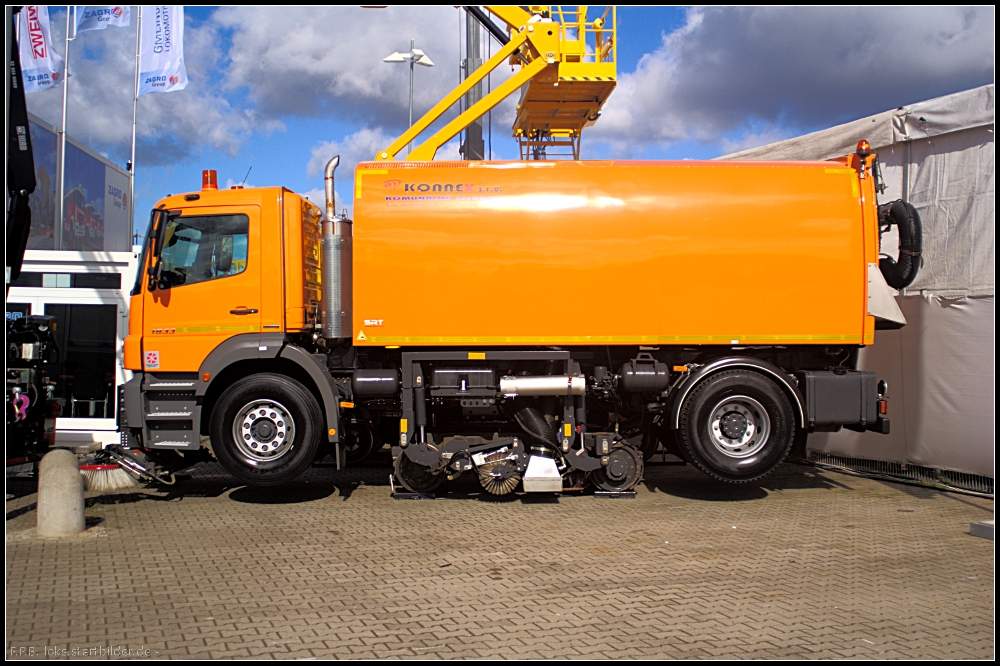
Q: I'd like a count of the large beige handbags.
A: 0